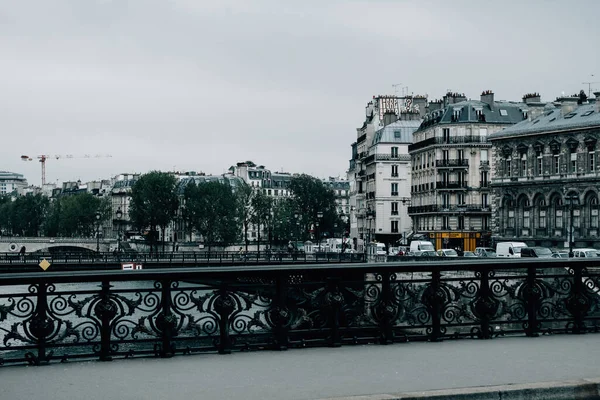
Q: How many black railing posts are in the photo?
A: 11